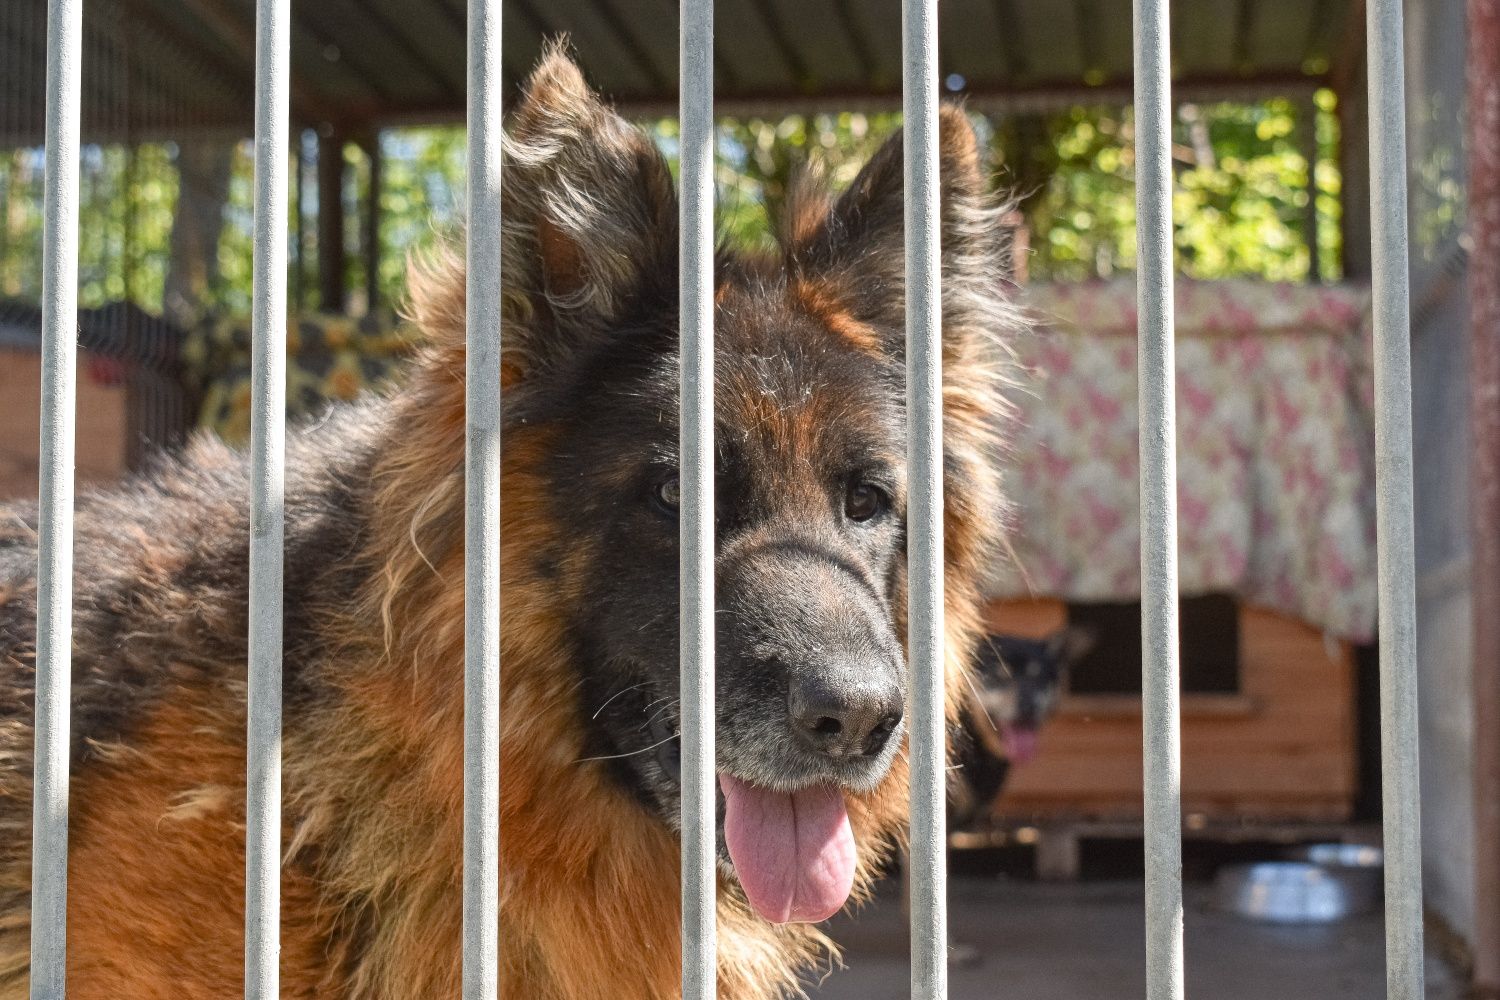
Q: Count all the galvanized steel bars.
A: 7